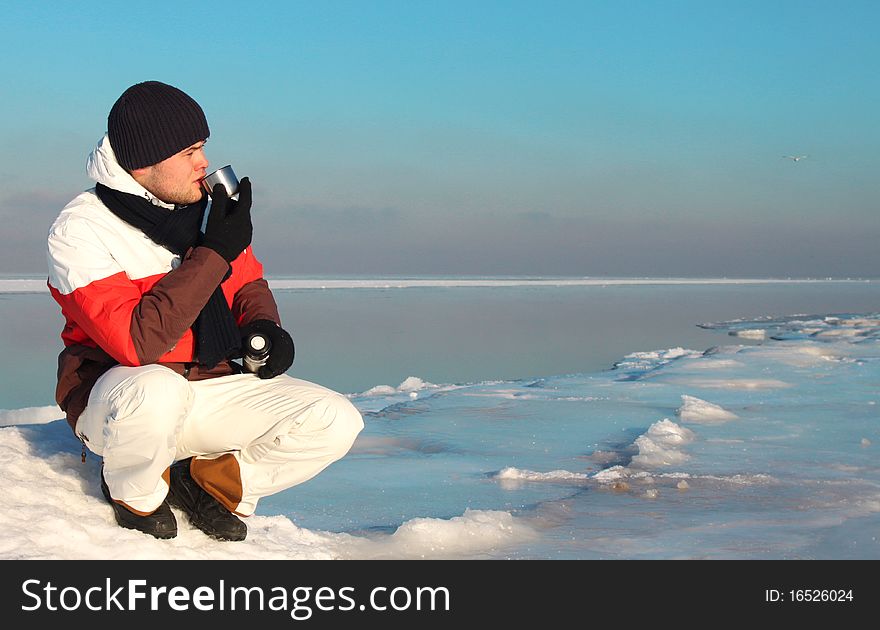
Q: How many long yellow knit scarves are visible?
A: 0